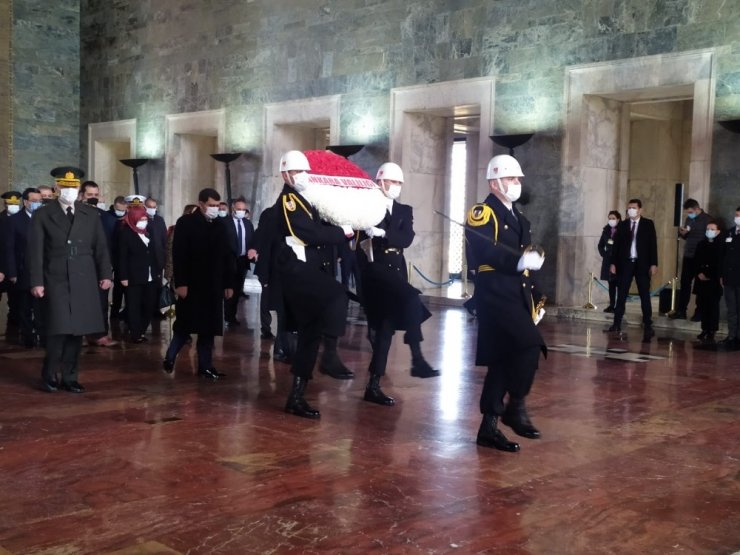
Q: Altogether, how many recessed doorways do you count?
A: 5